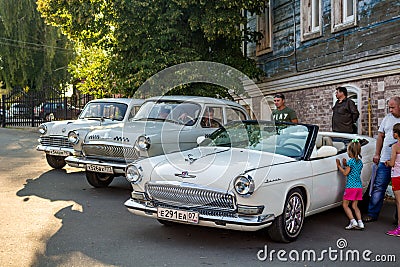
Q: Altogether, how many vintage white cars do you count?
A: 3